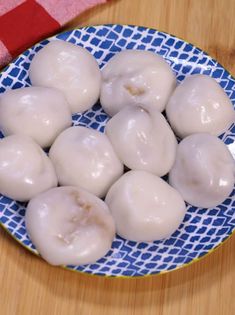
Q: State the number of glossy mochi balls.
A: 10